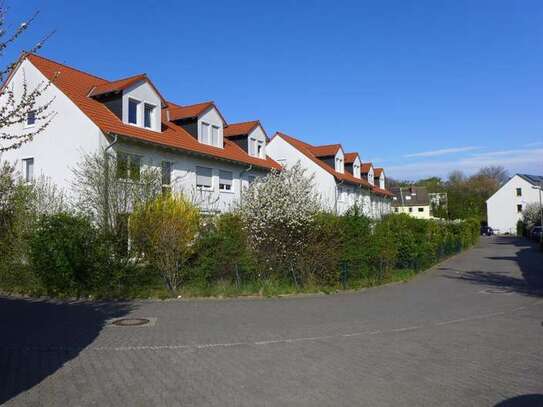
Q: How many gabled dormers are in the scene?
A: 7